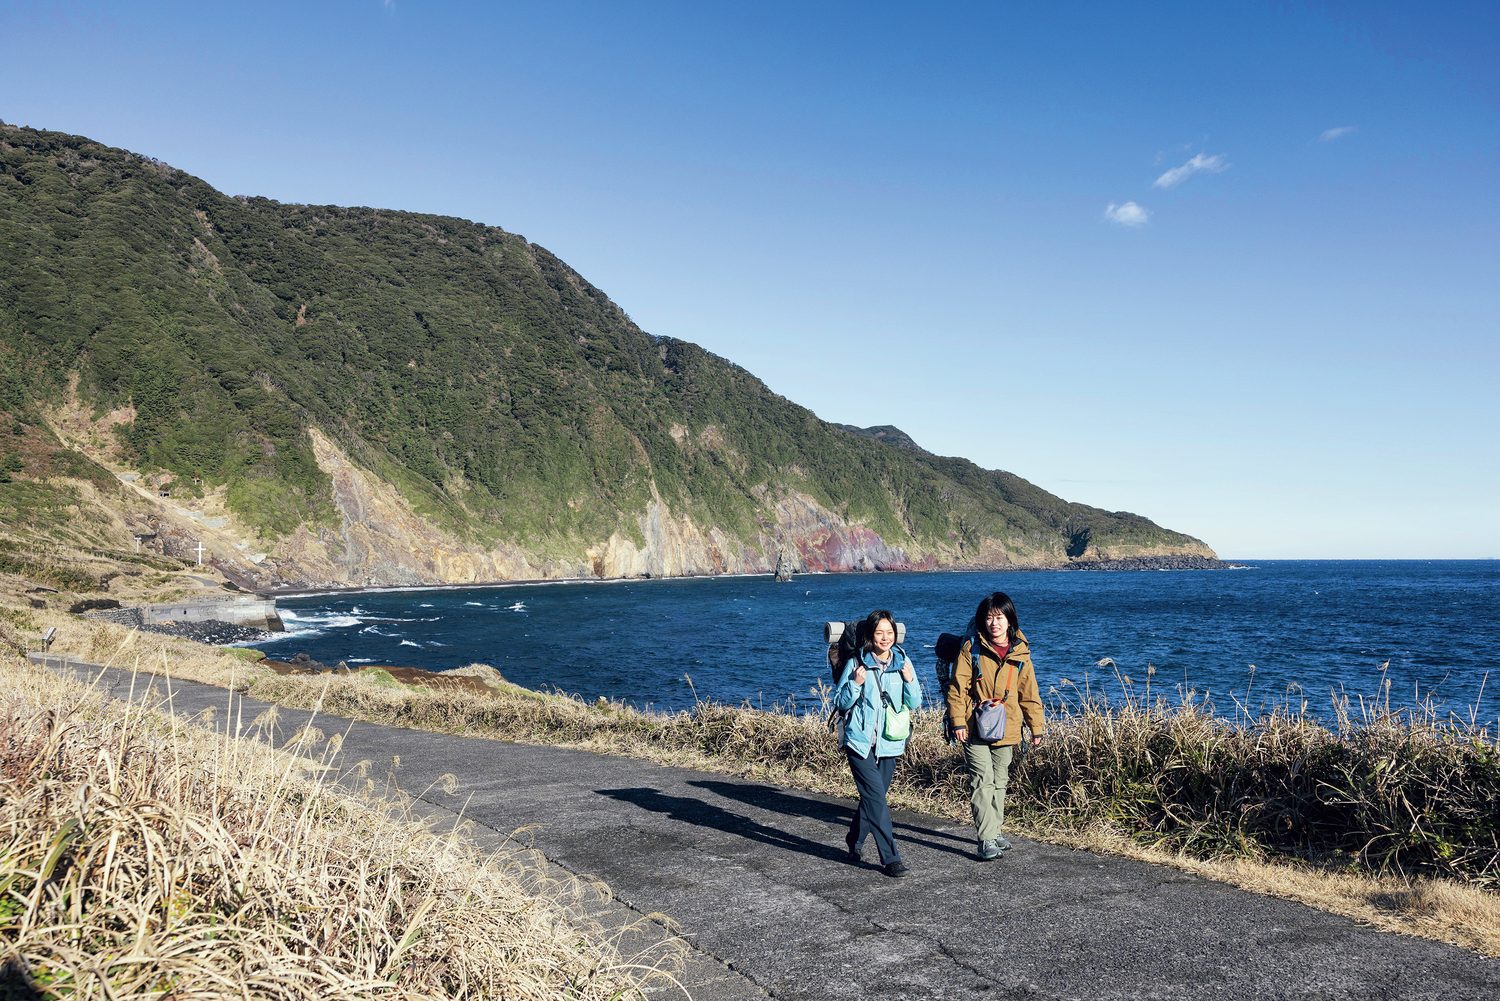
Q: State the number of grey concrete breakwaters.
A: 1